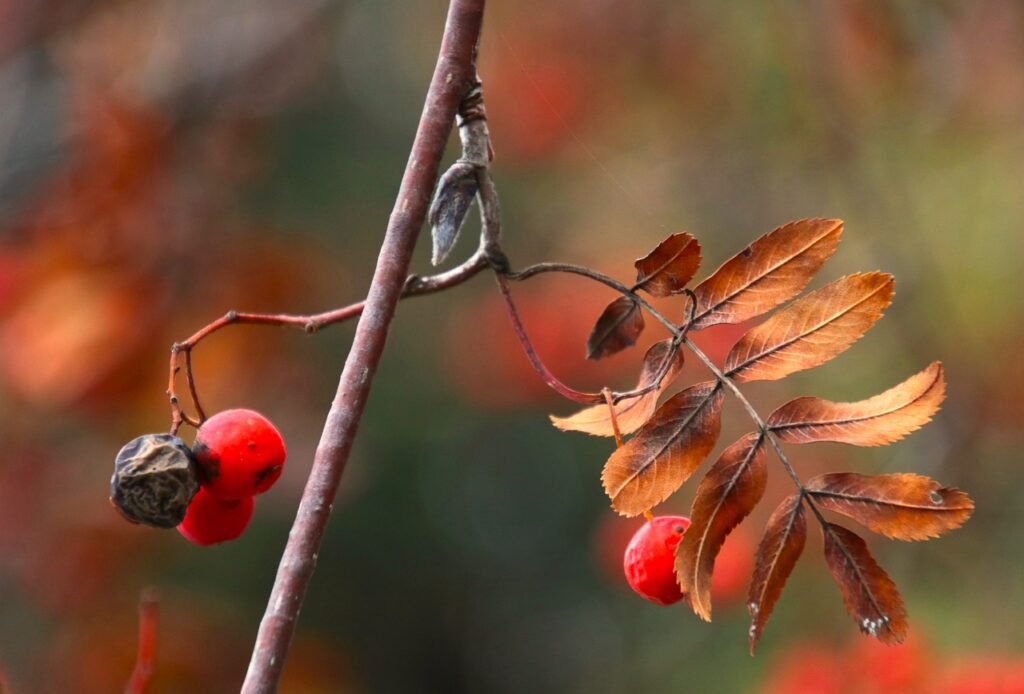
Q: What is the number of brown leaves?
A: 11